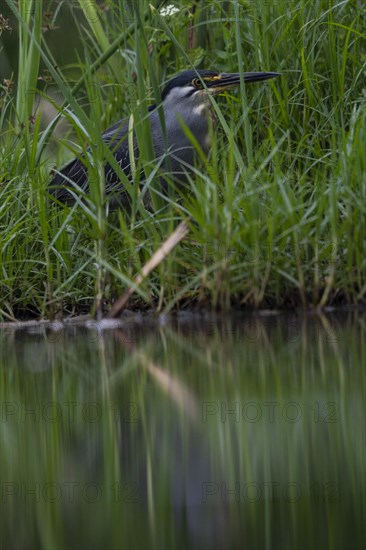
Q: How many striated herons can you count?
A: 1